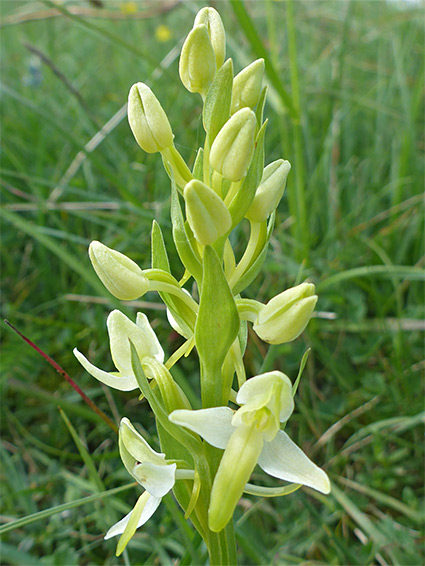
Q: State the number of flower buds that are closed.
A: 9